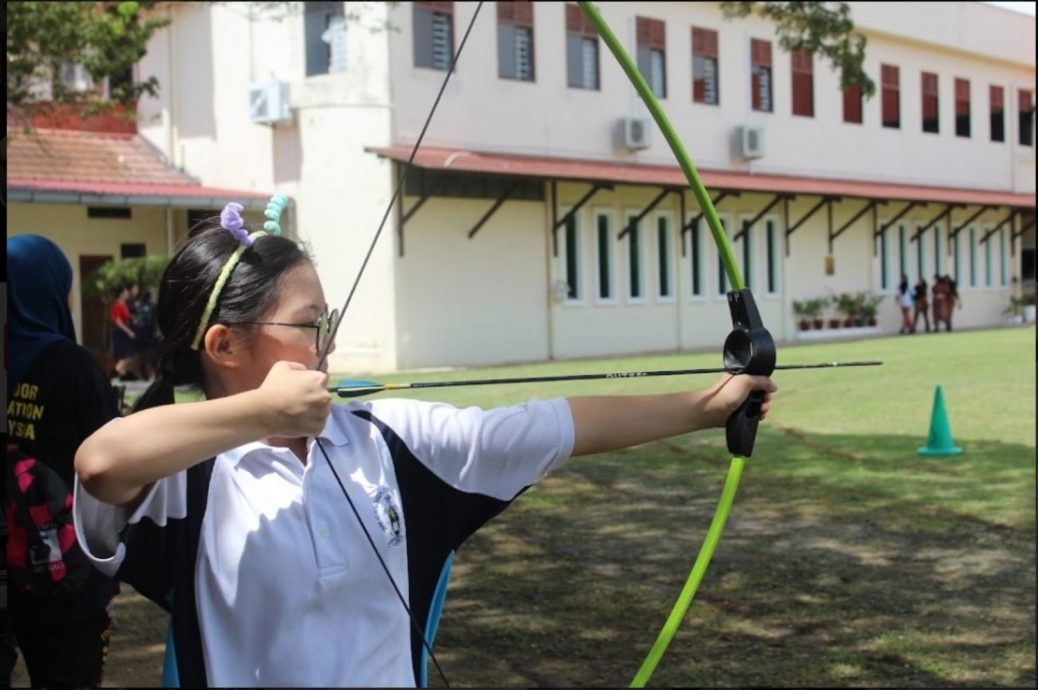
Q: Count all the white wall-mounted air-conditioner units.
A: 3